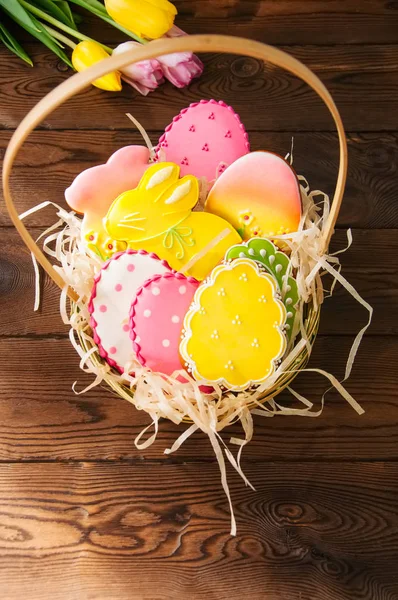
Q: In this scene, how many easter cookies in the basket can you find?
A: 8